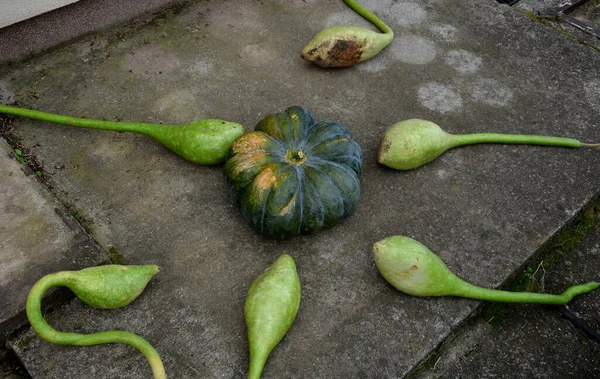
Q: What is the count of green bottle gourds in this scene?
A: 6